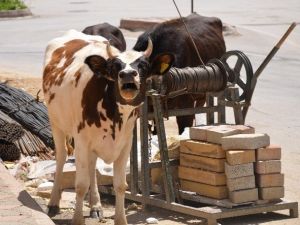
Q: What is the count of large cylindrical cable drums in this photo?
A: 1